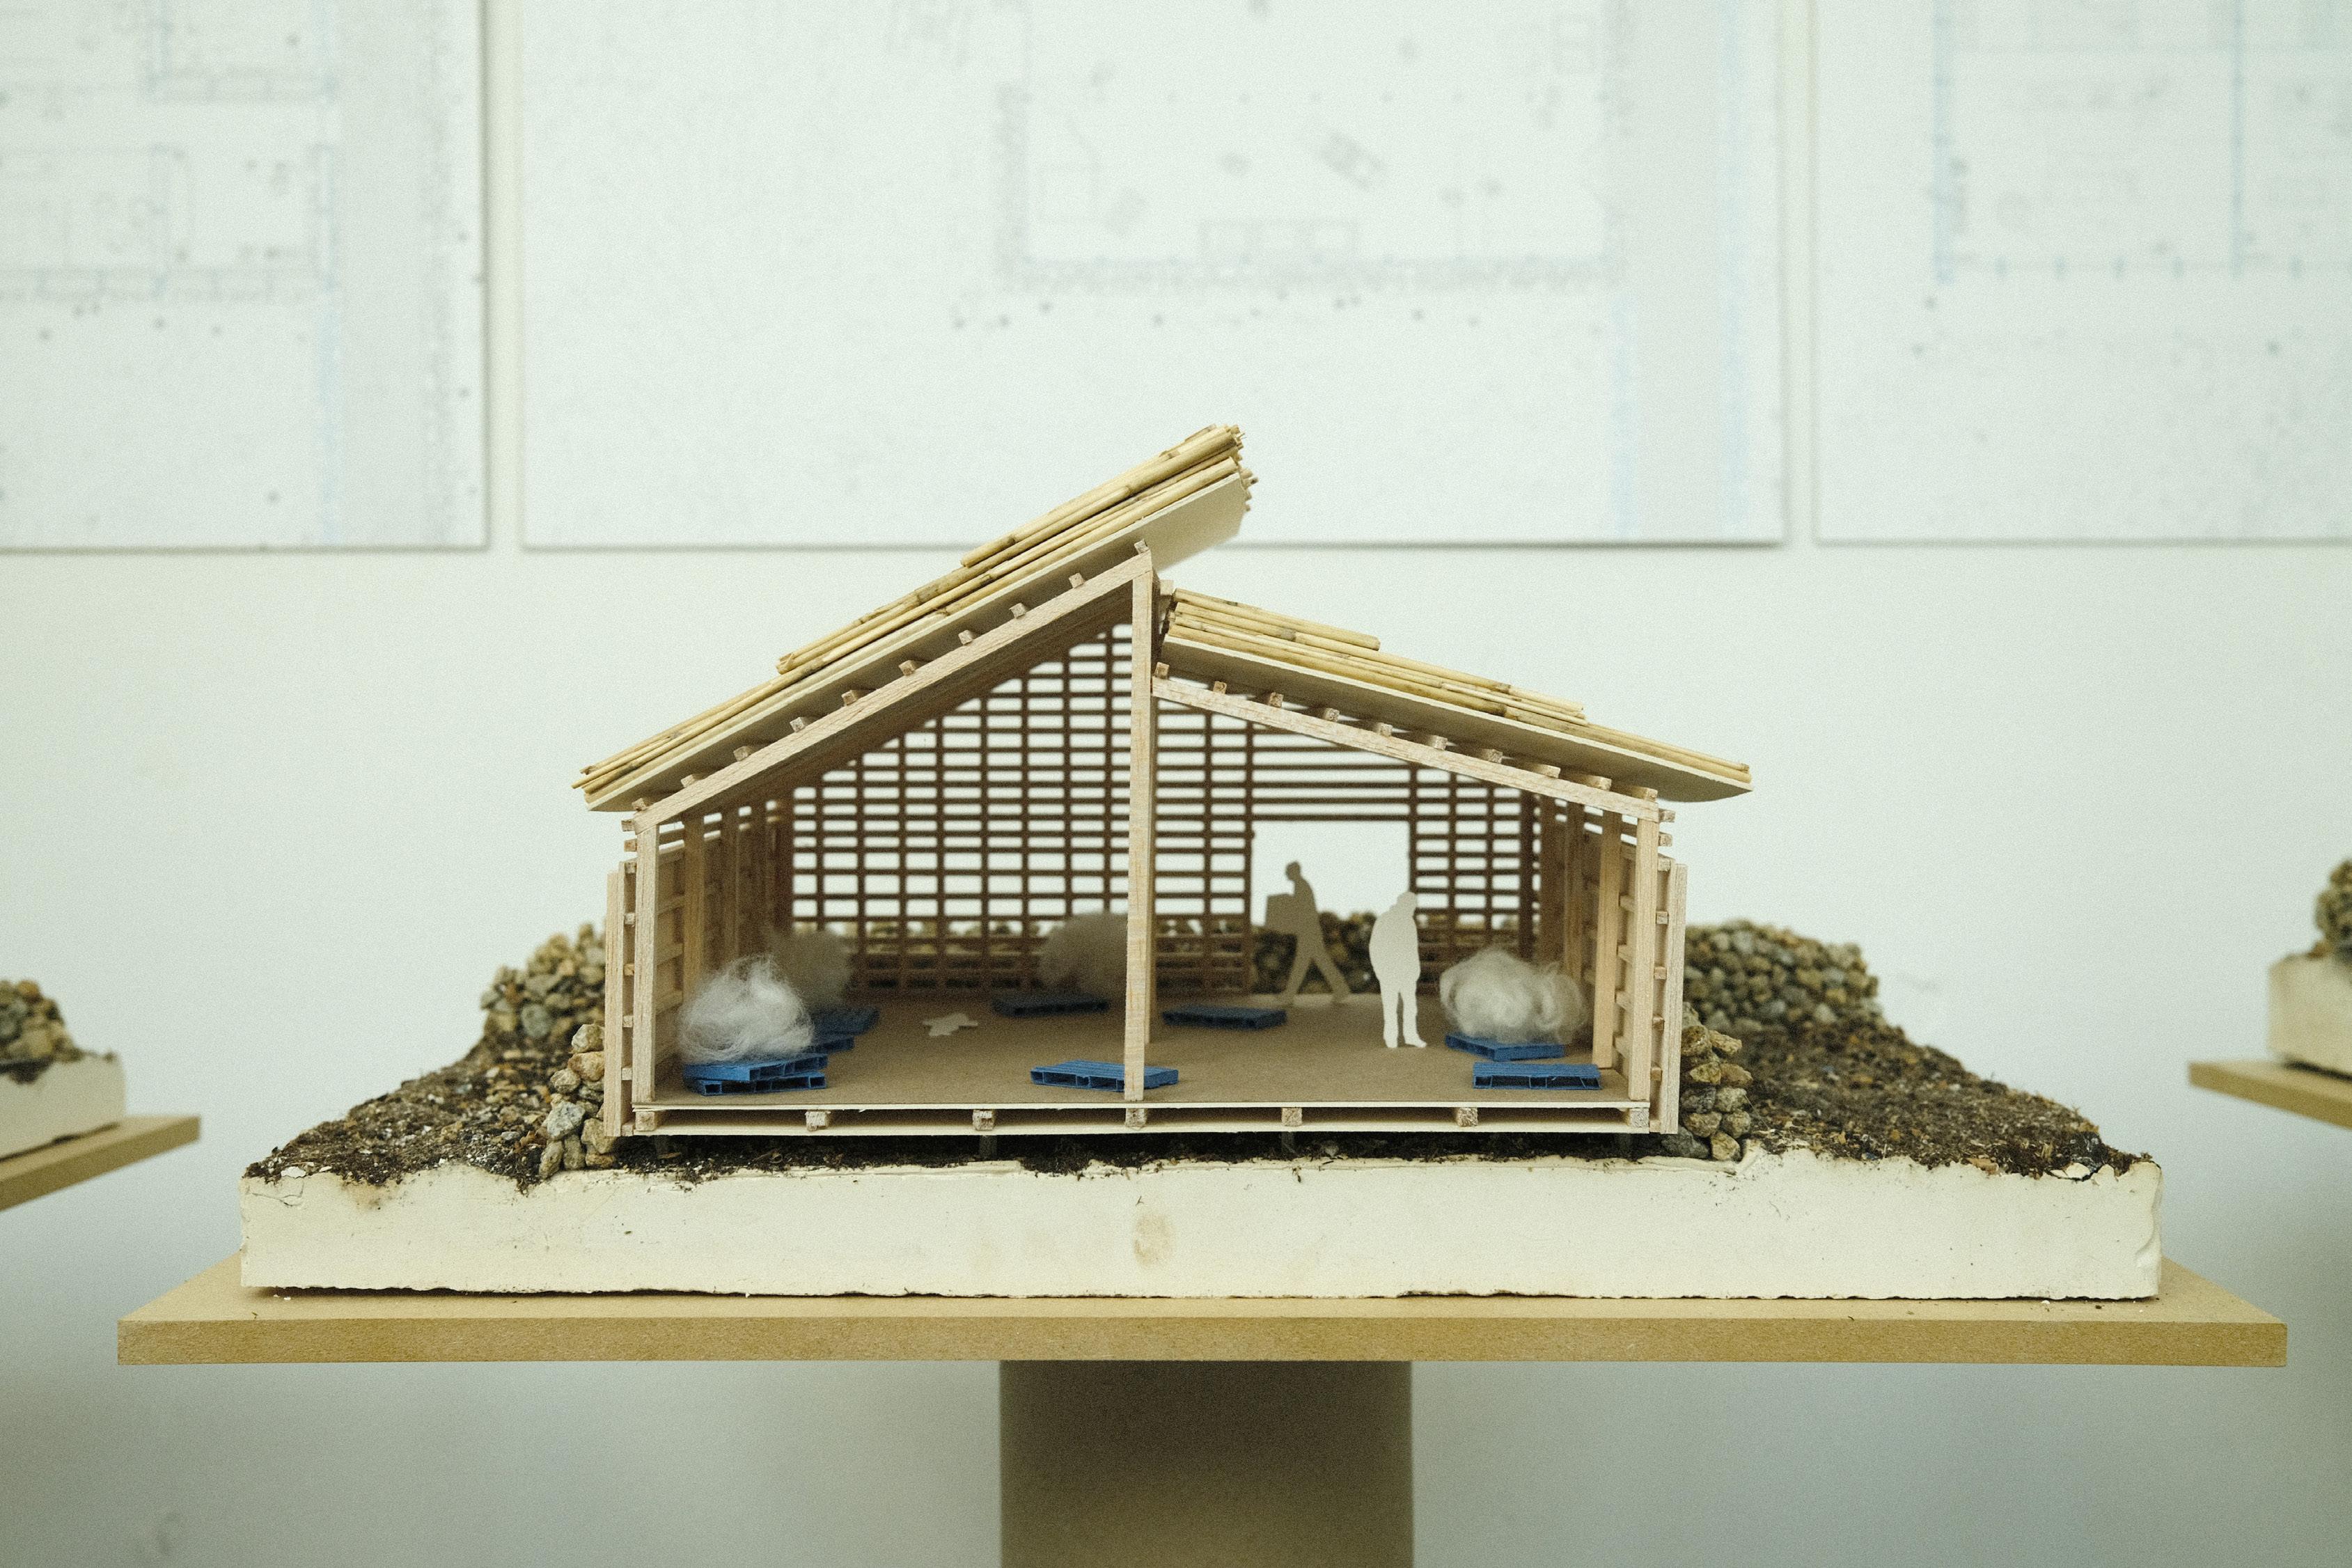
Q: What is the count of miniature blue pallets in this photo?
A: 9